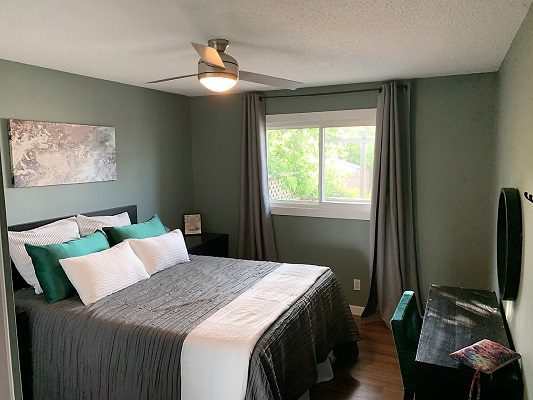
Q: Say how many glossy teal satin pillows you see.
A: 2